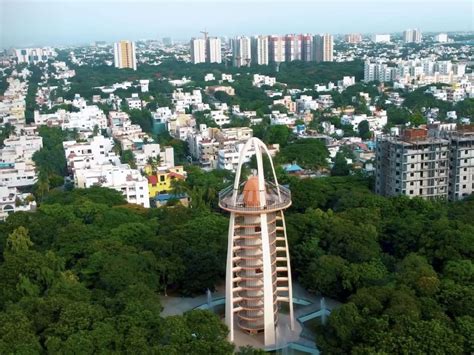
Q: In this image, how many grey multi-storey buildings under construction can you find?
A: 2